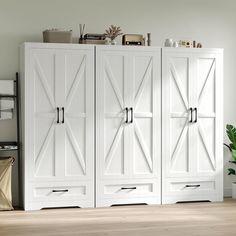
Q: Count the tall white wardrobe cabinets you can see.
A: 3